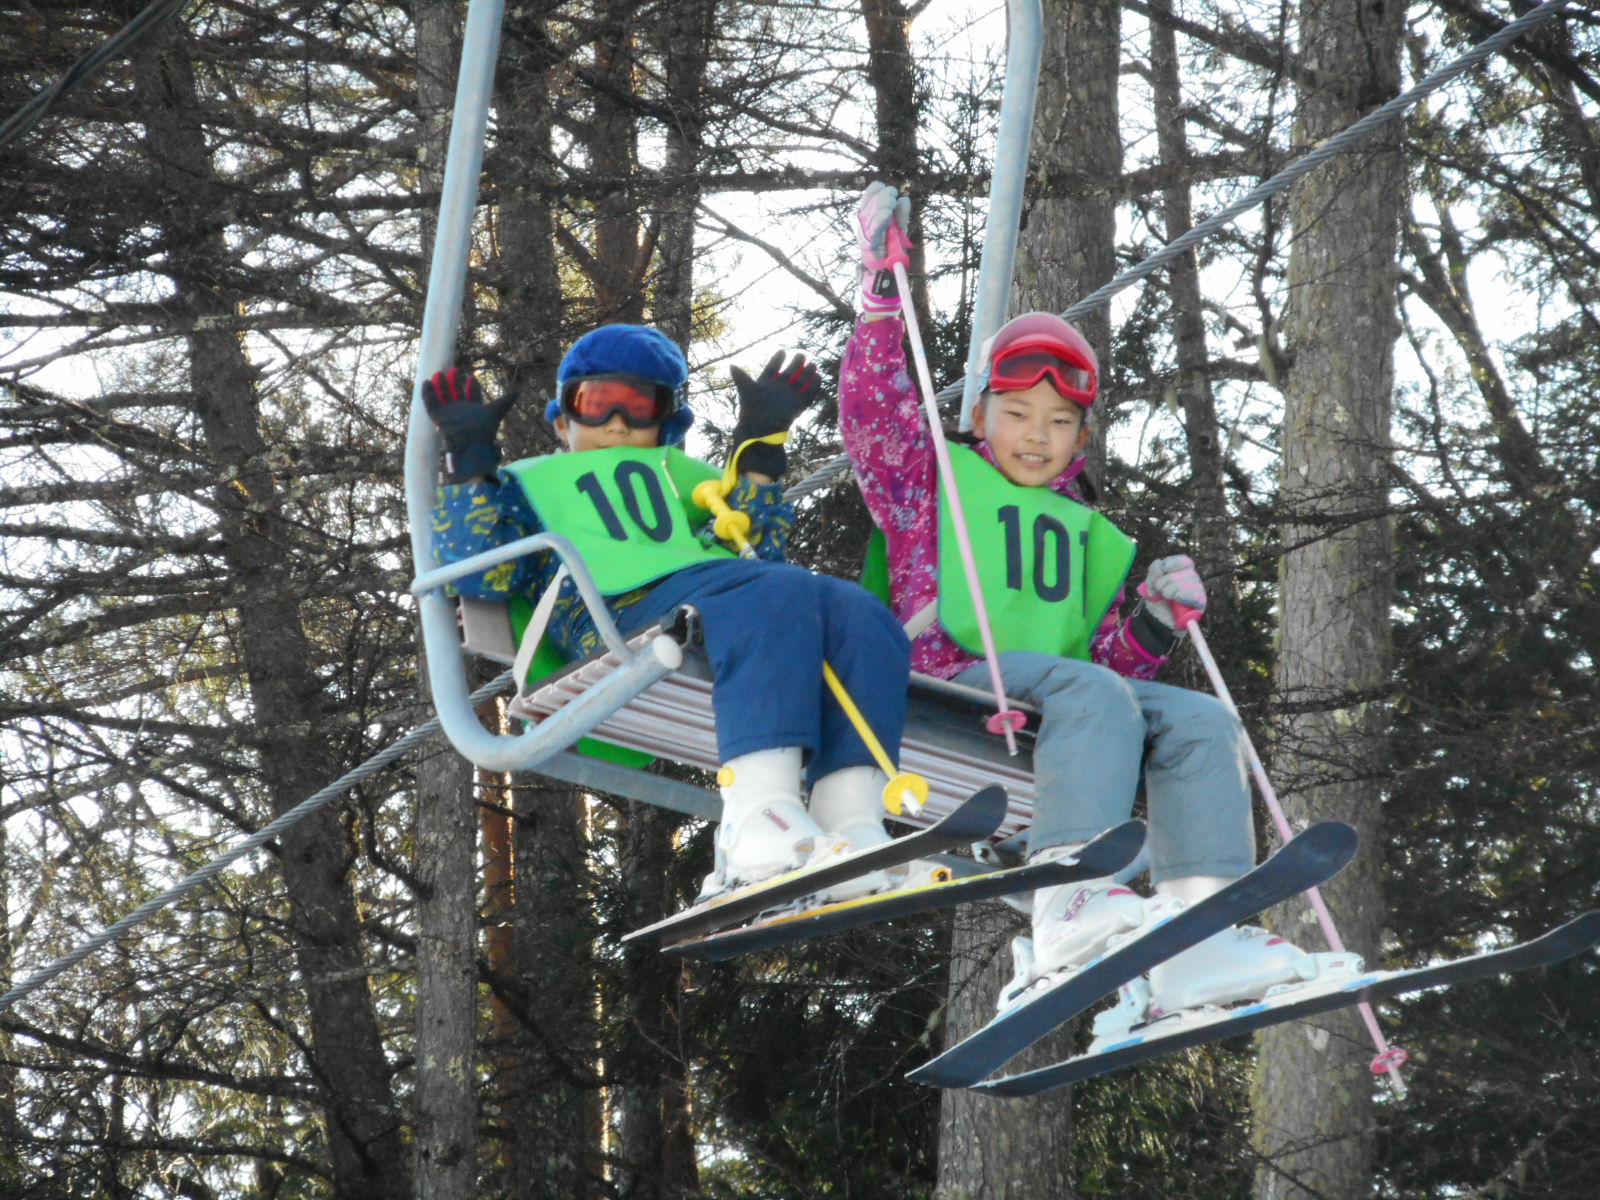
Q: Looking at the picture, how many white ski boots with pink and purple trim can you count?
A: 2